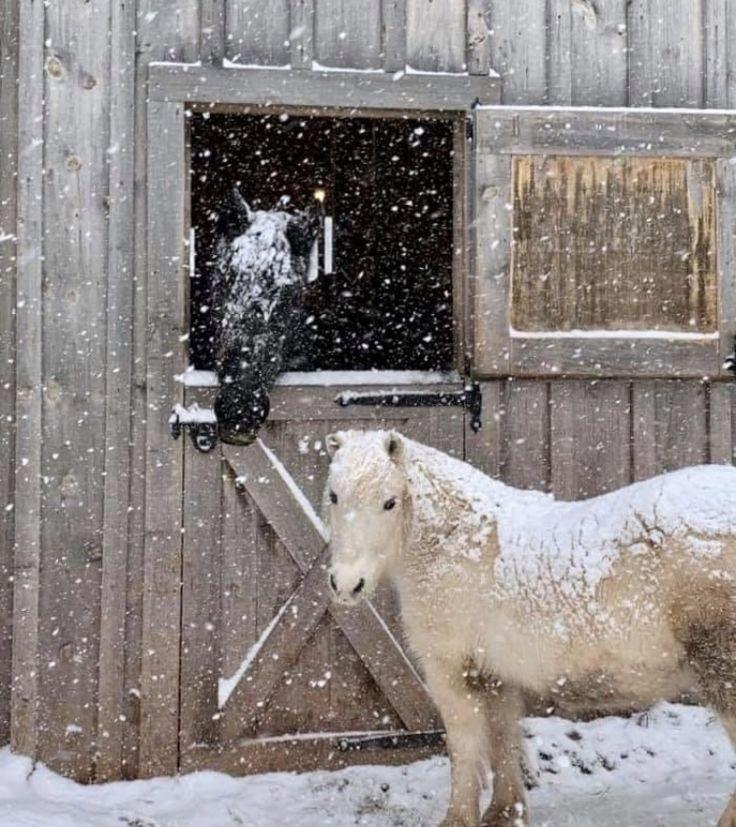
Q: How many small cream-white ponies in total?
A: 1